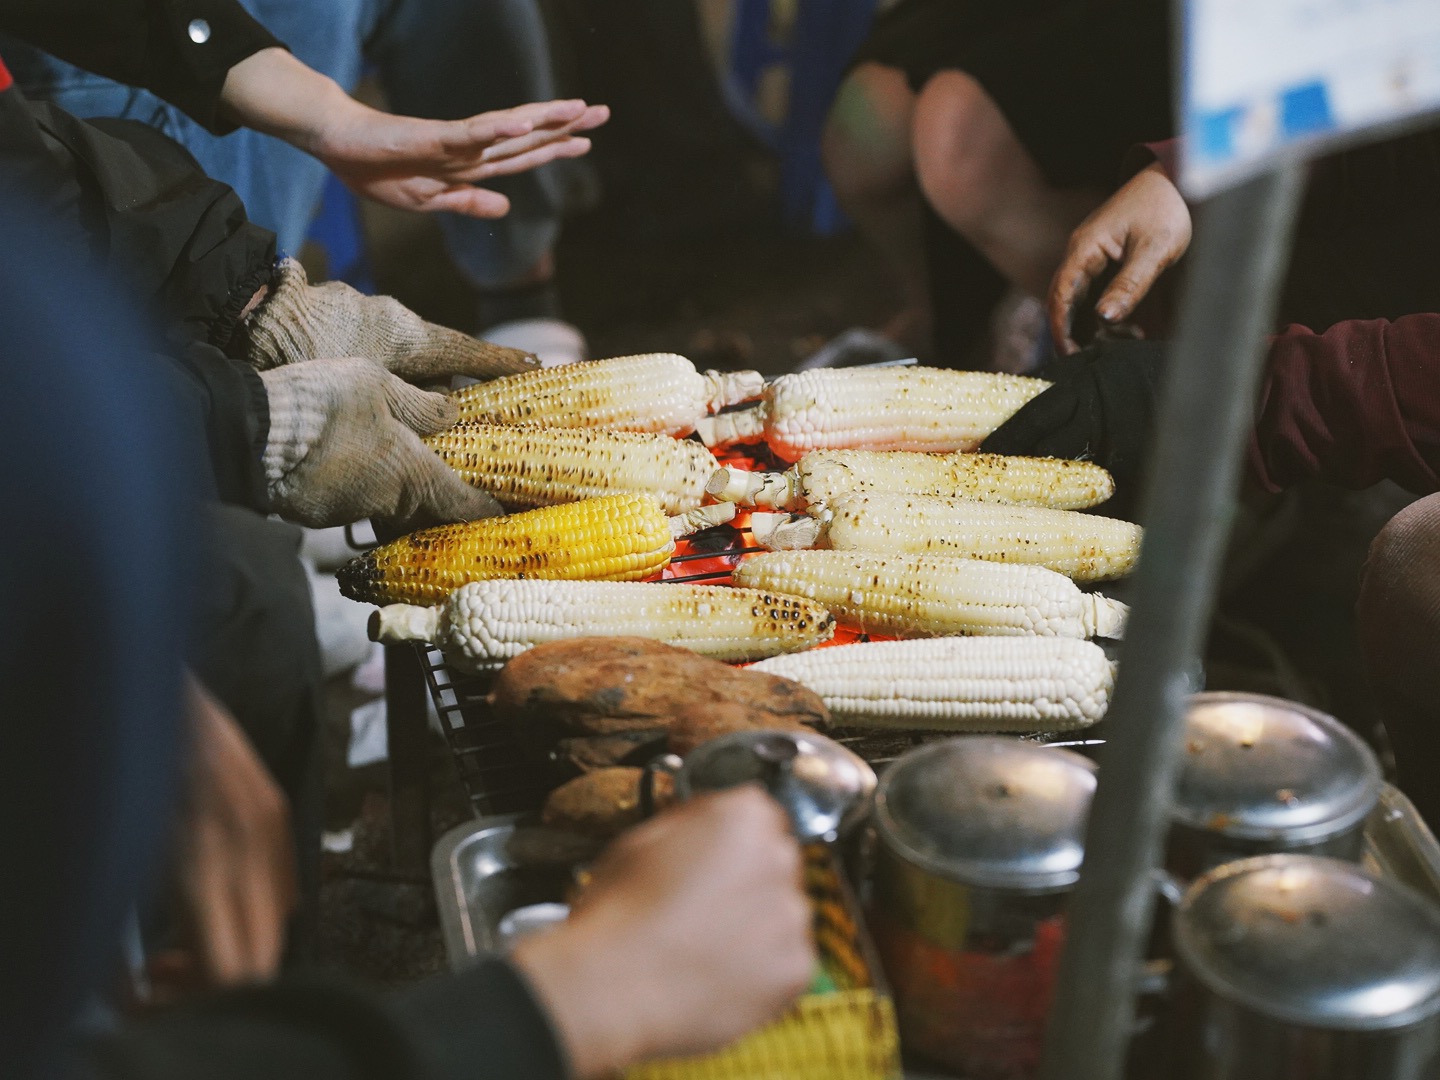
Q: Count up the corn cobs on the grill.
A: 9